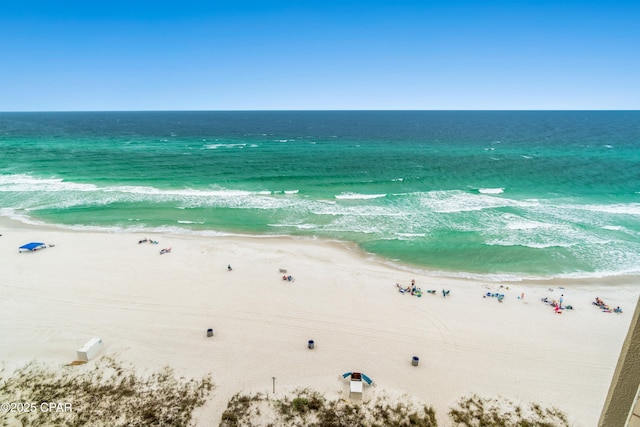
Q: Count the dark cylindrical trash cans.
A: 3